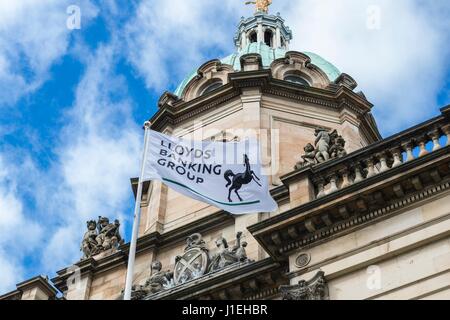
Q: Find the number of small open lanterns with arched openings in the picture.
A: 1